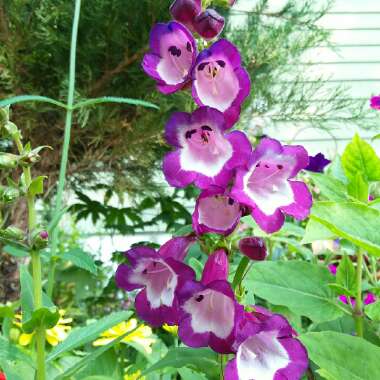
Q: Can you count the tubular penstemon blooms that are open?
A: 8